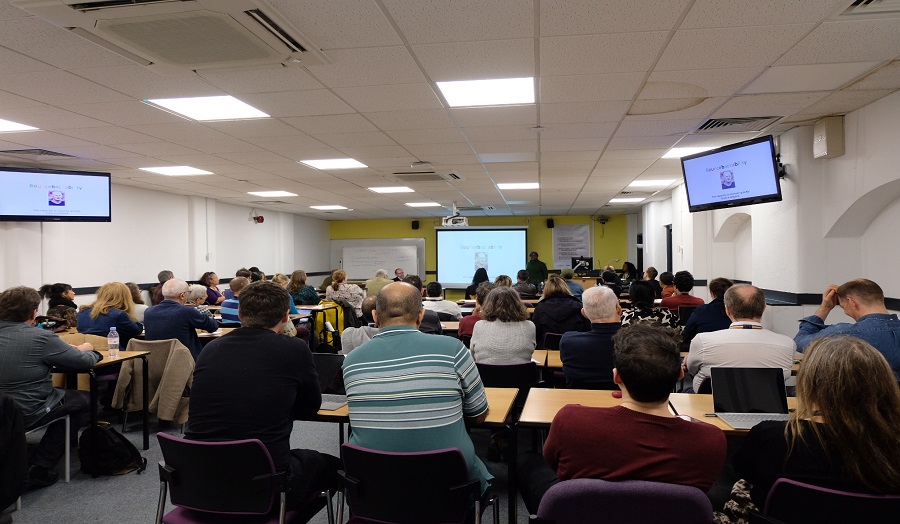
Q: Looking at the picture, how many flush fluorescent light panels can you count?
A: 13